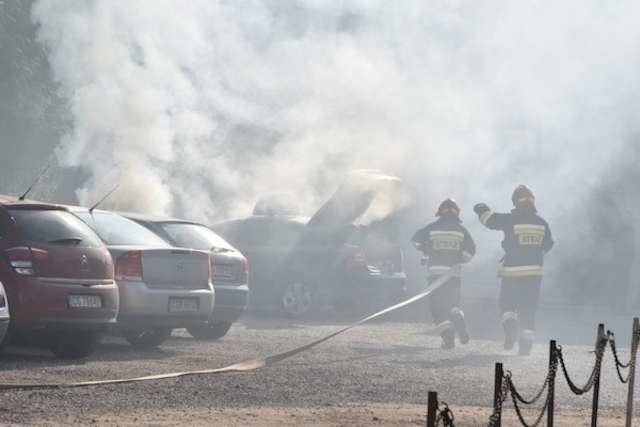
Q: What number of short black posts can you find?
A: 5